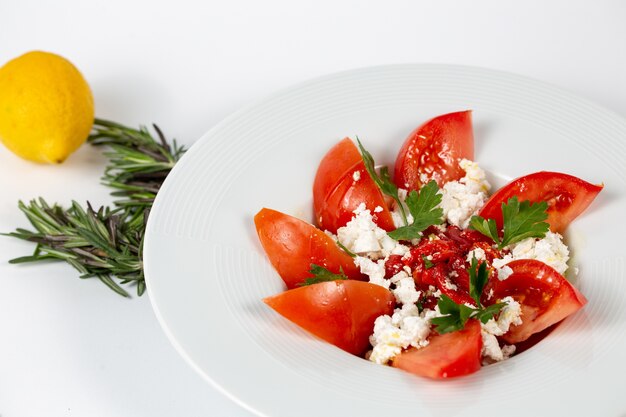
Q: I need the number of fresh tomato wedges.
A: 7